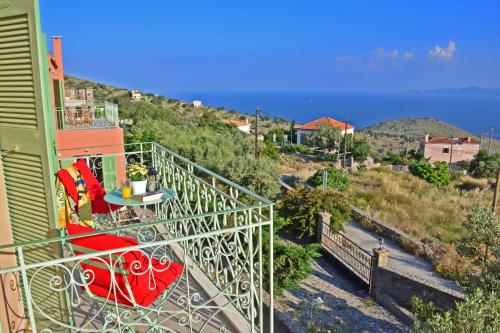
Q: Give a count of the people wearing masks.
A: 0